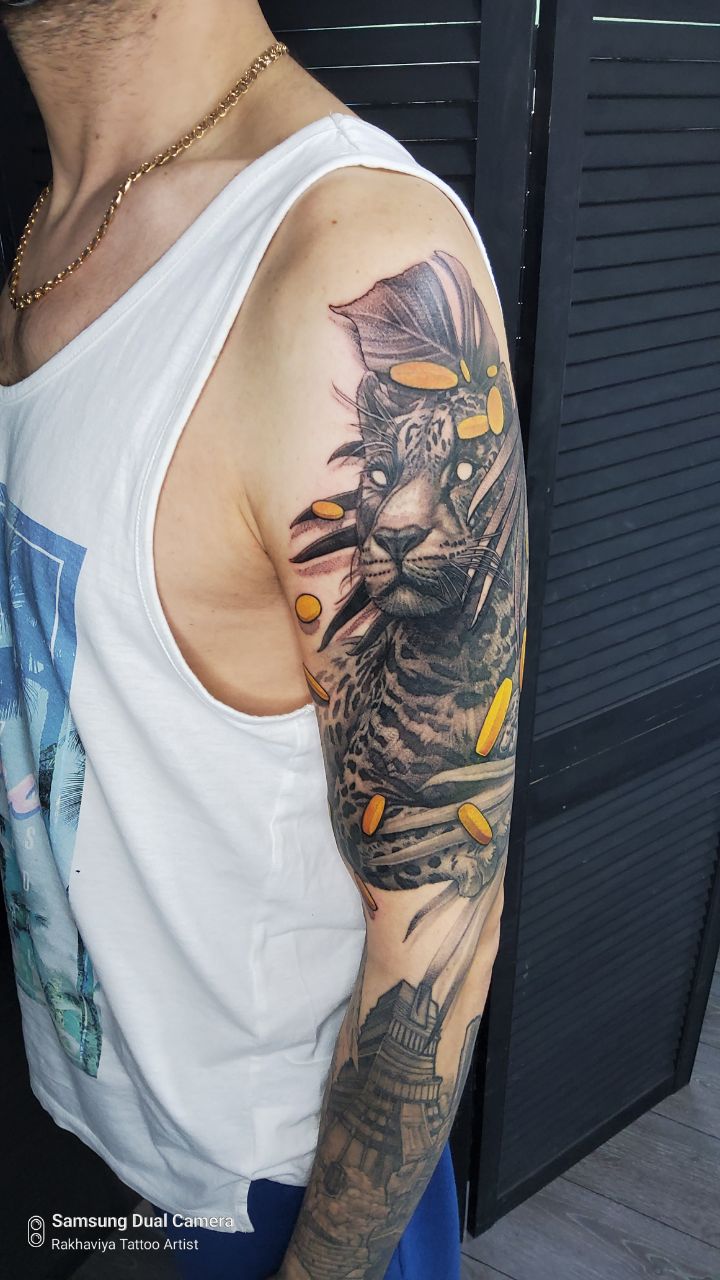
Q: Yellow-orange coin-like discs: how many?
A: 13